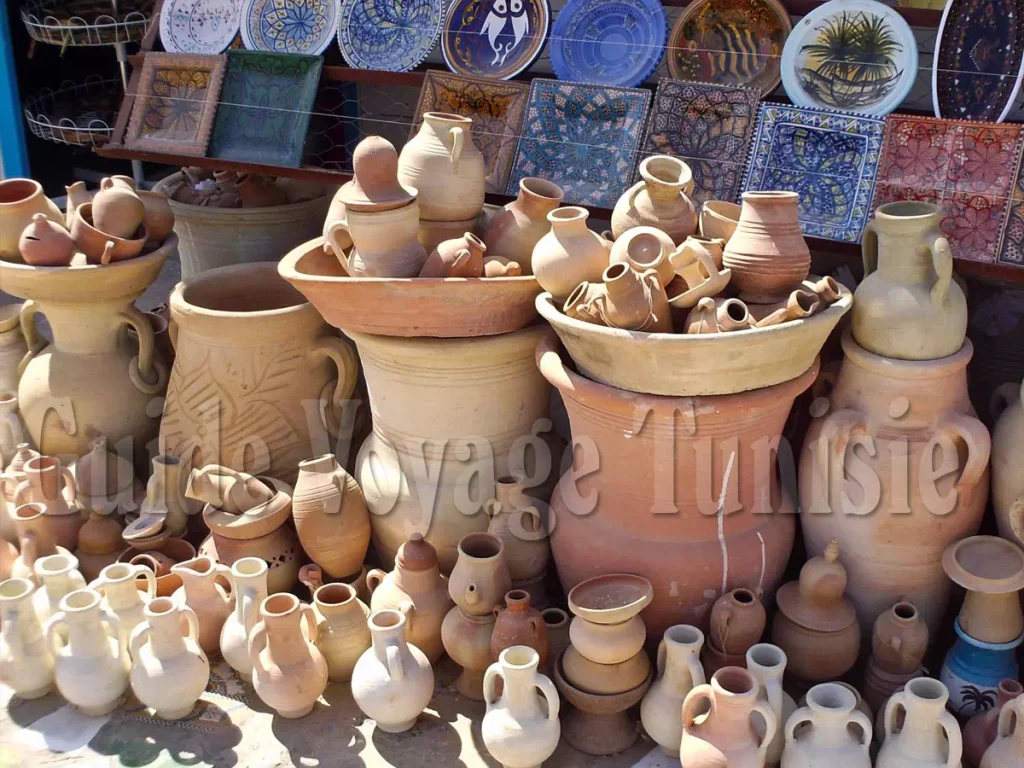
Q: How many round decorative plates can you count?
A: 8